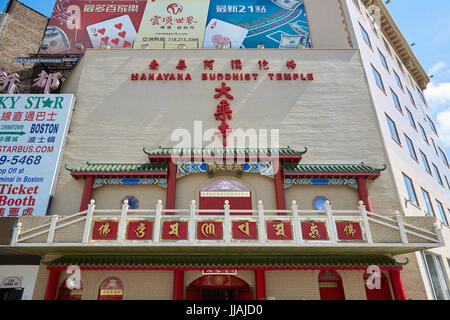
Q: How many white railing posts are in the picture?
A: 13